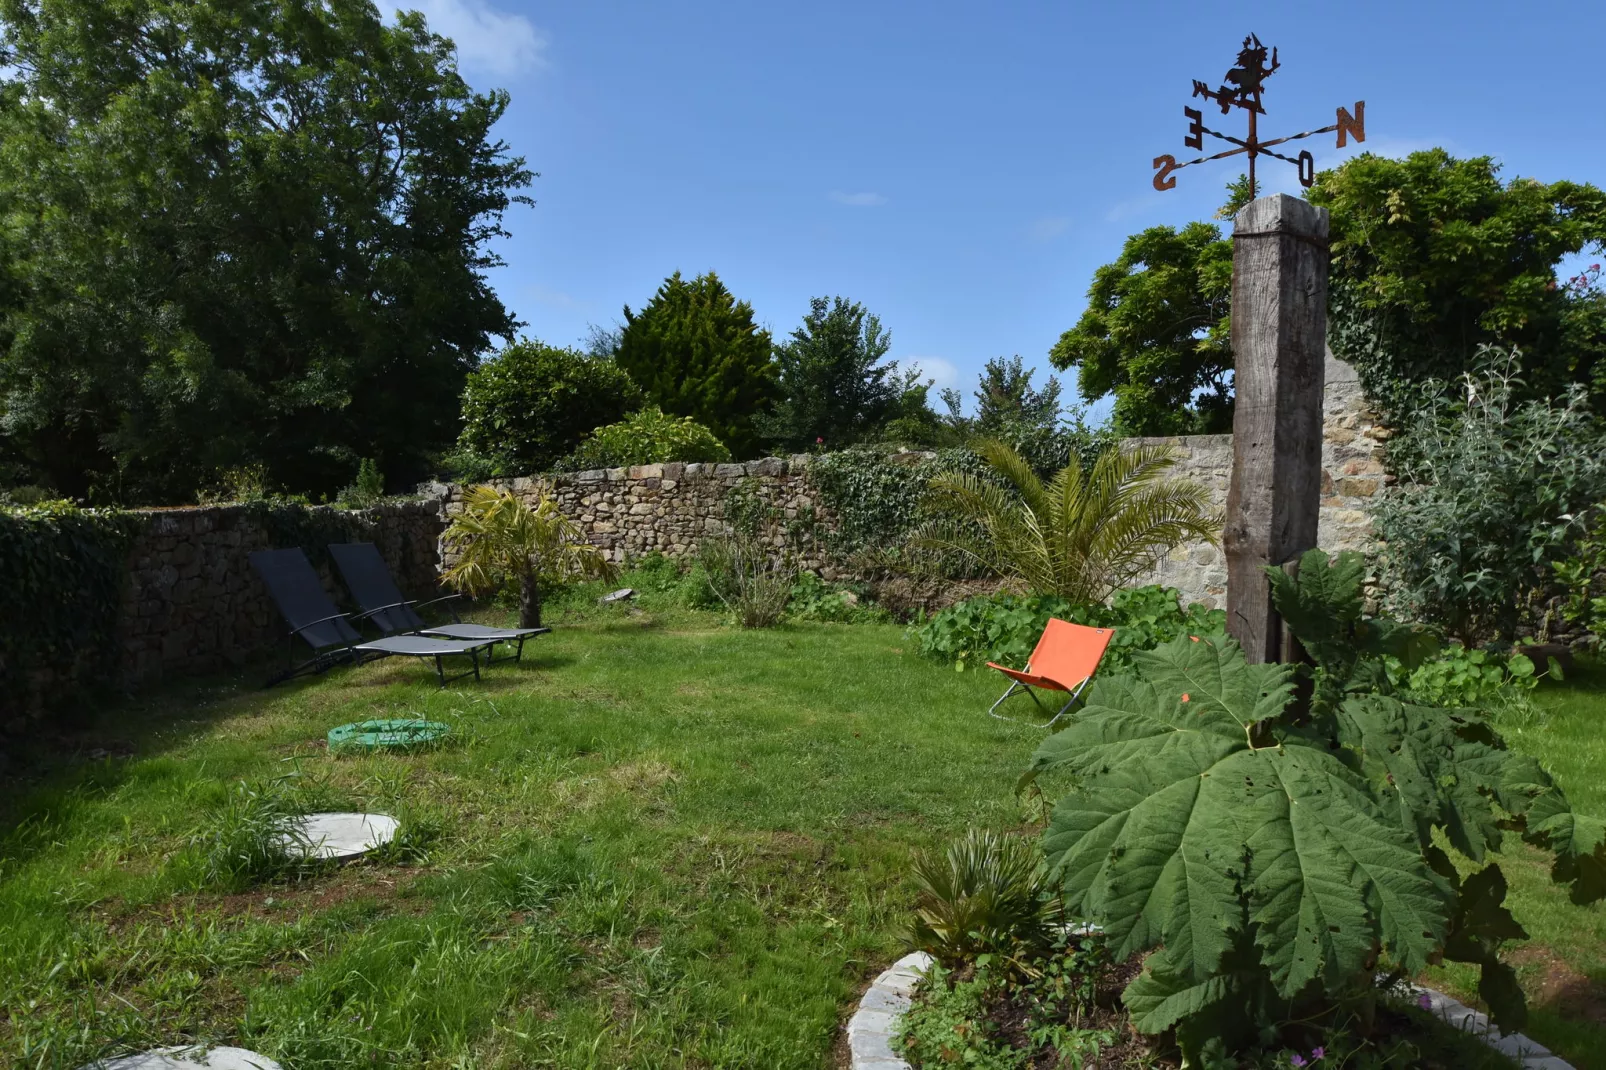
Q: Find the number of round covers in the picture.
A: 3